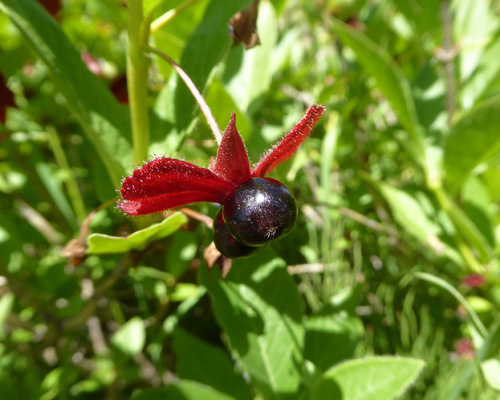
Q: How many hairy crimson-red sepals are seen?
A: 3